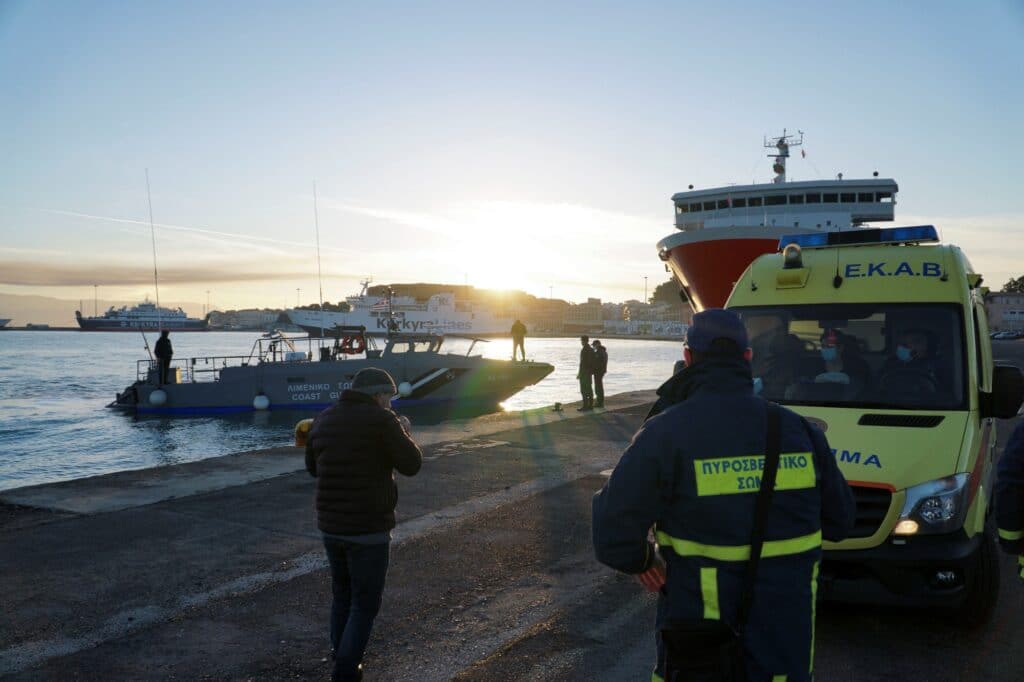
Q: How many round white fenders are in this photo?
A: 3